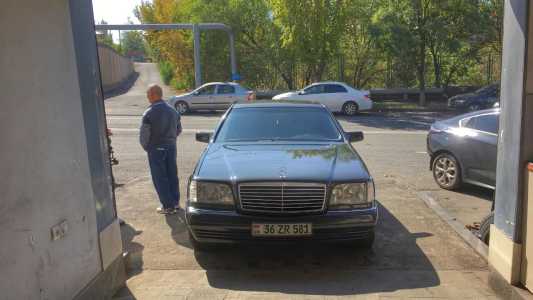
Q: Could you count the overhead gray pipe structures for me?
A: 1